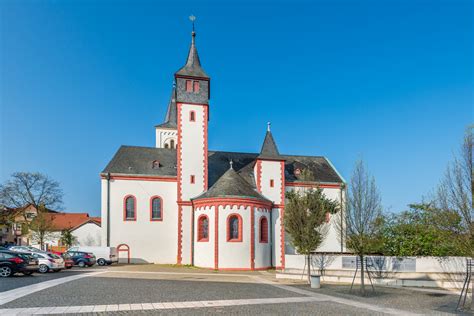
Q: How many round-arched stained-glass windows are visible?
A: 5